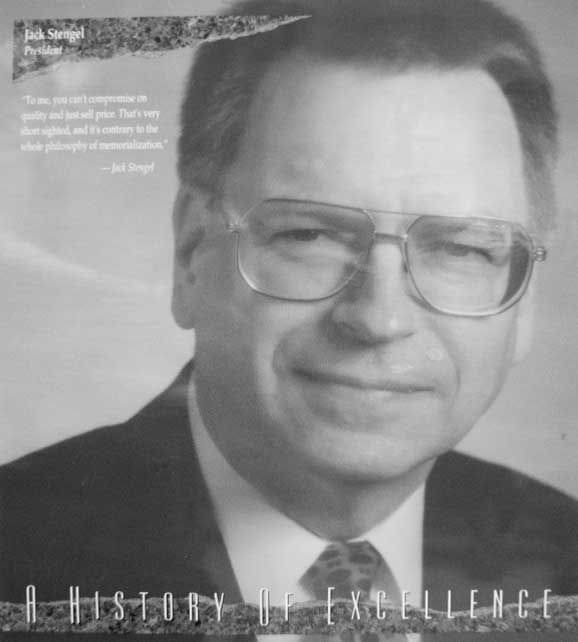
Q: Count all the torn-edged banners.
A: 2